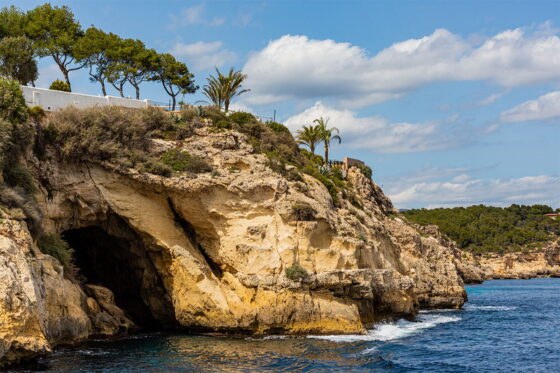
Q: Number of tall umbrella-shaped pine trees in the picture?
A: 5